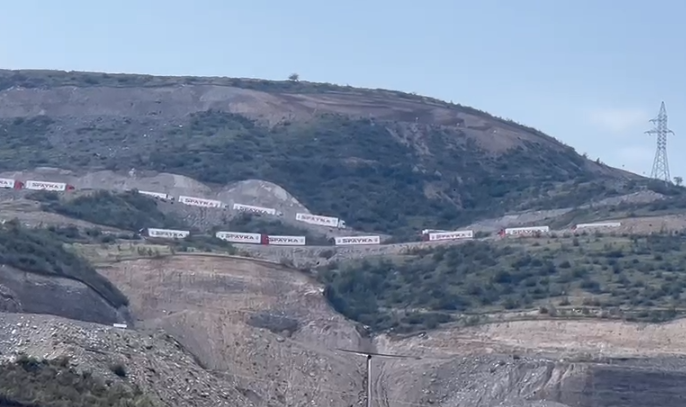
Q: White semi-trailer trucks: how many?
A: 14